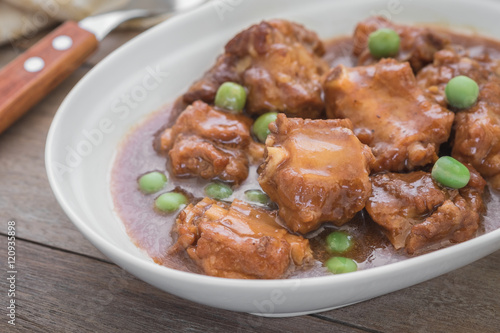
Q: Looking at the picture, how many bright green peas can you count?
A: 11